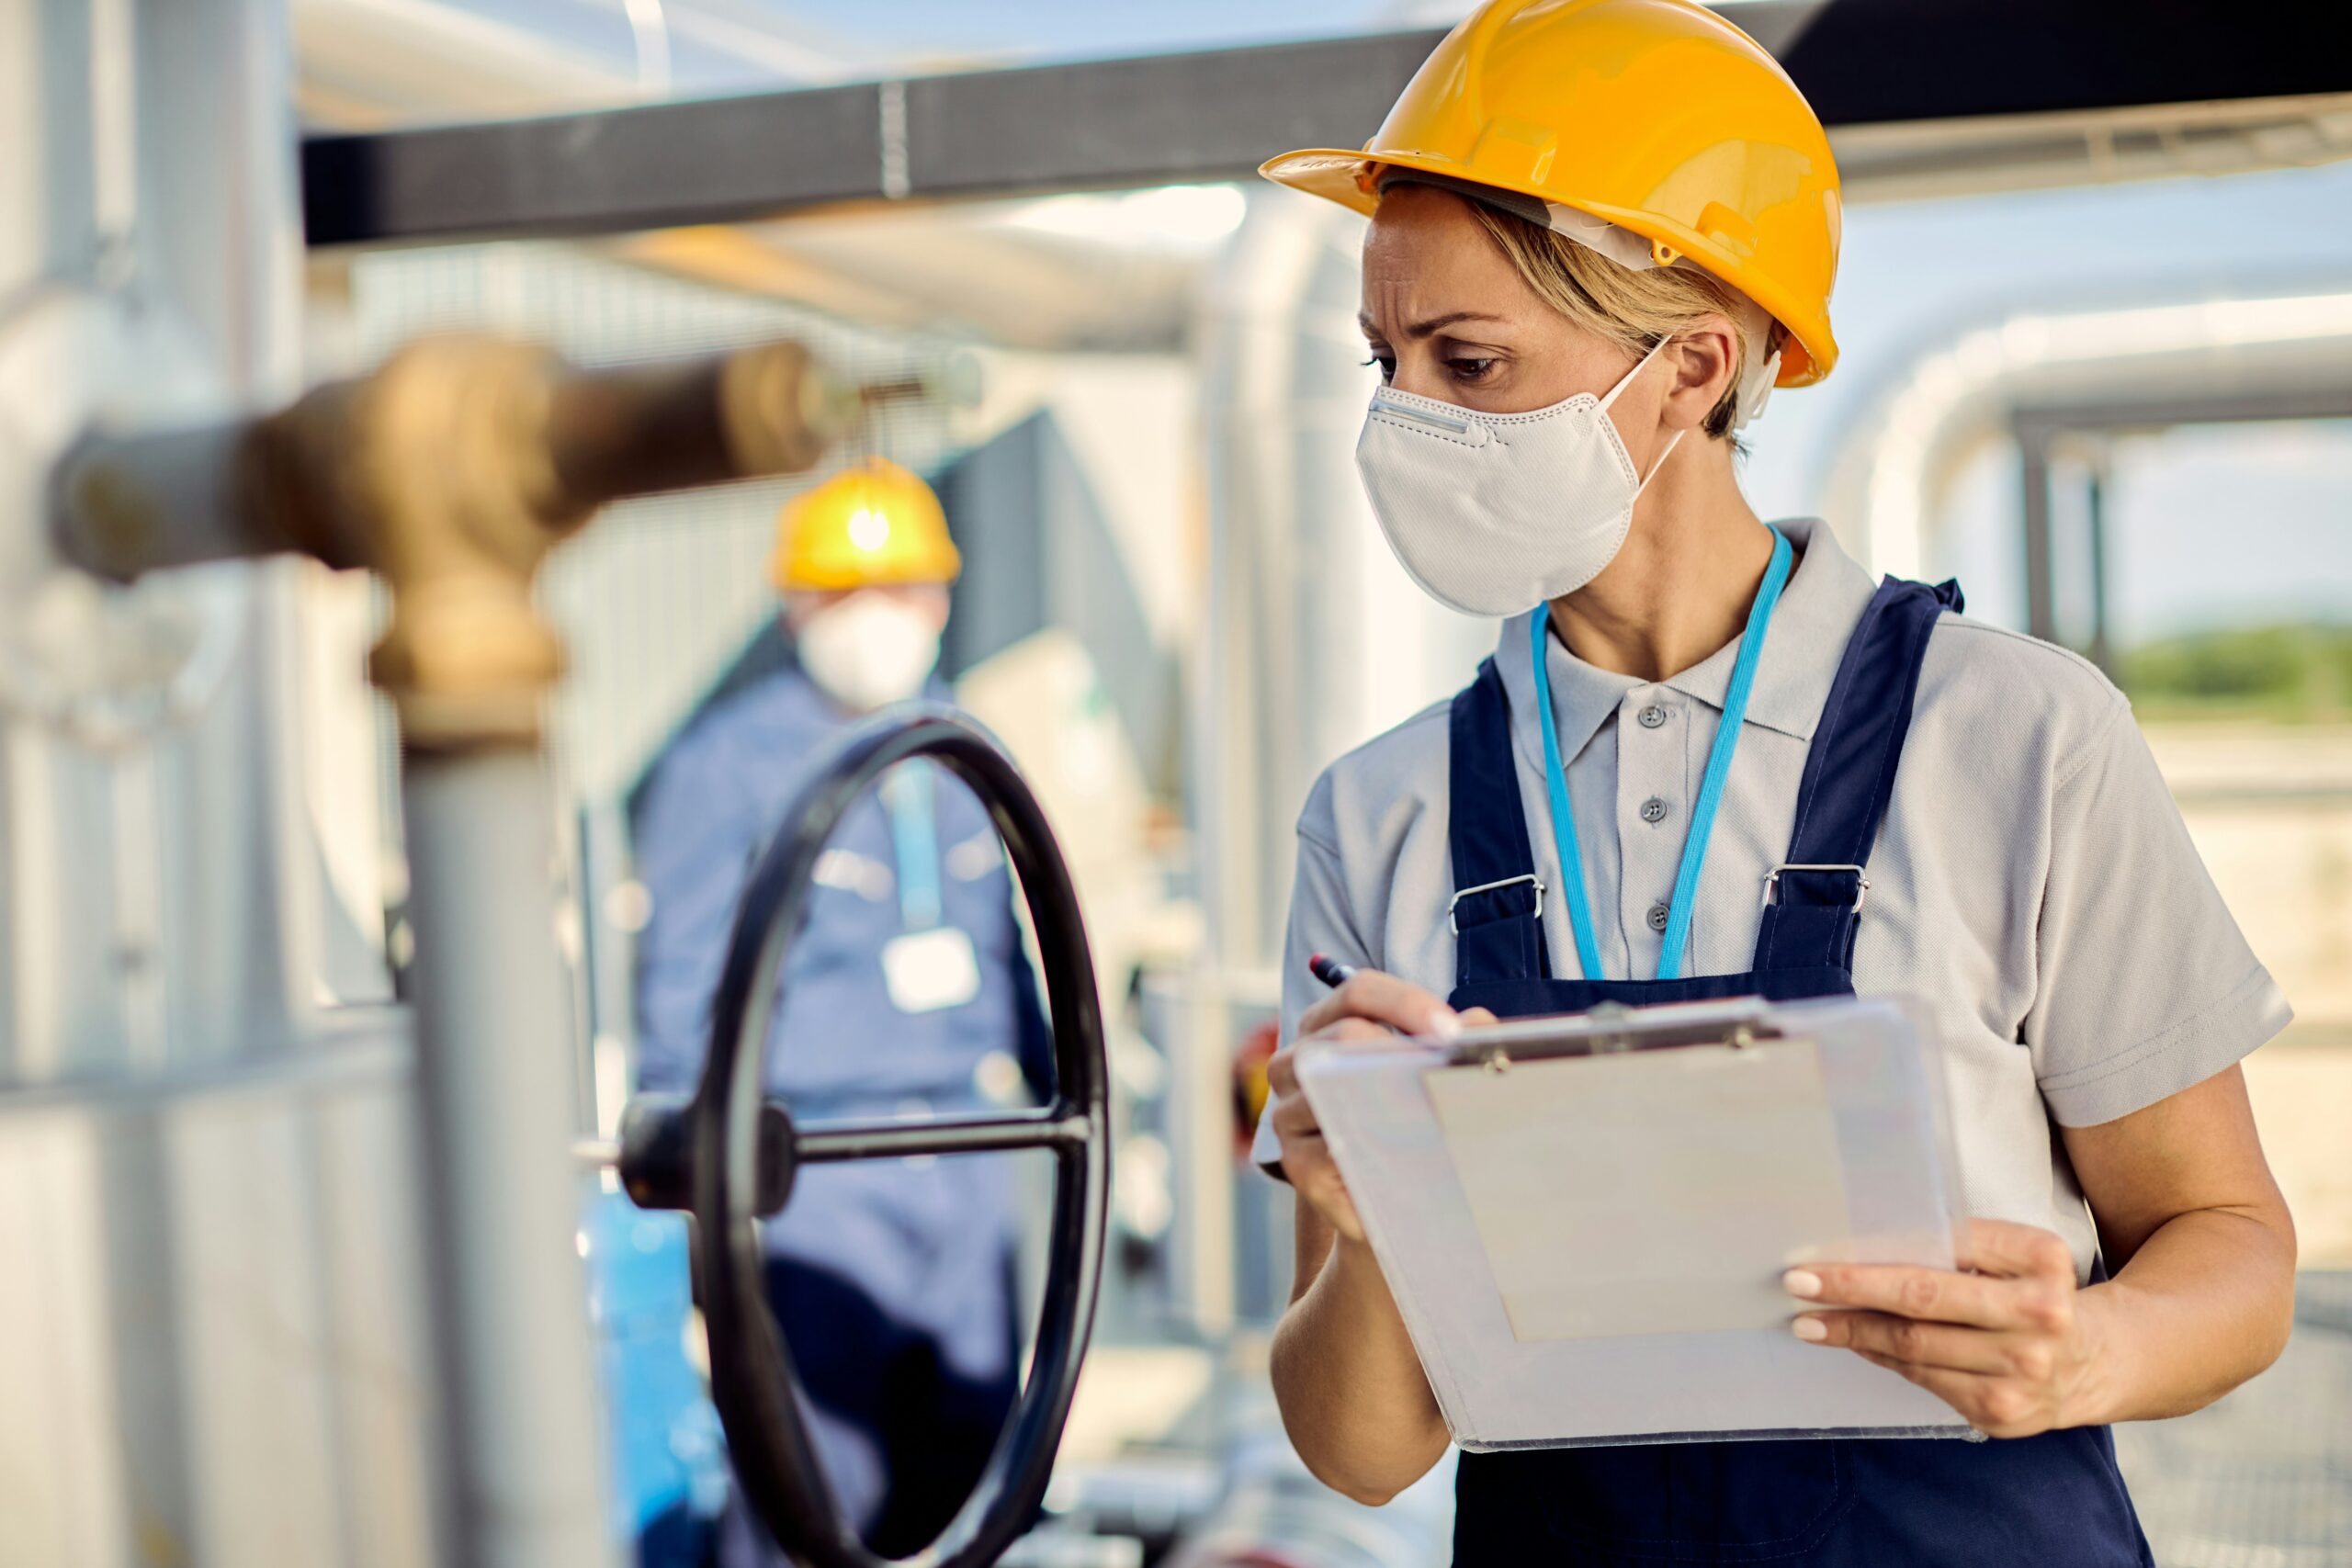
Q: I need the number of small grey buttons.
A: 3